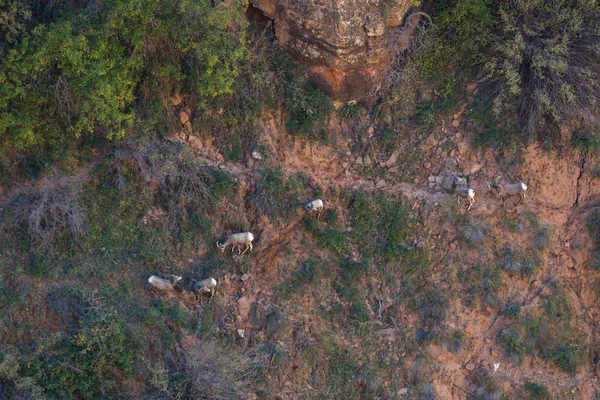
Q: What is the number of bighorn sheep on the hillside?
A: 6